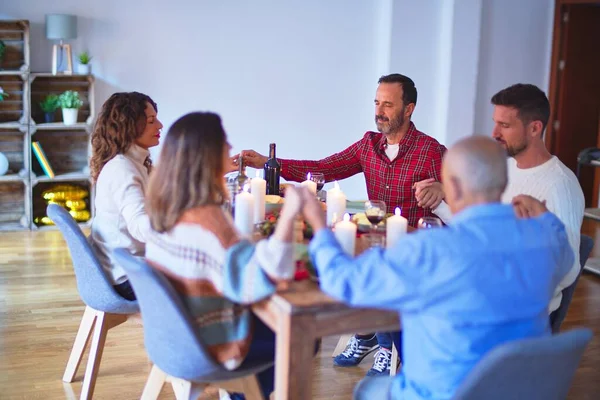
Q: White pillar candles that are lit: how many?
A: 6